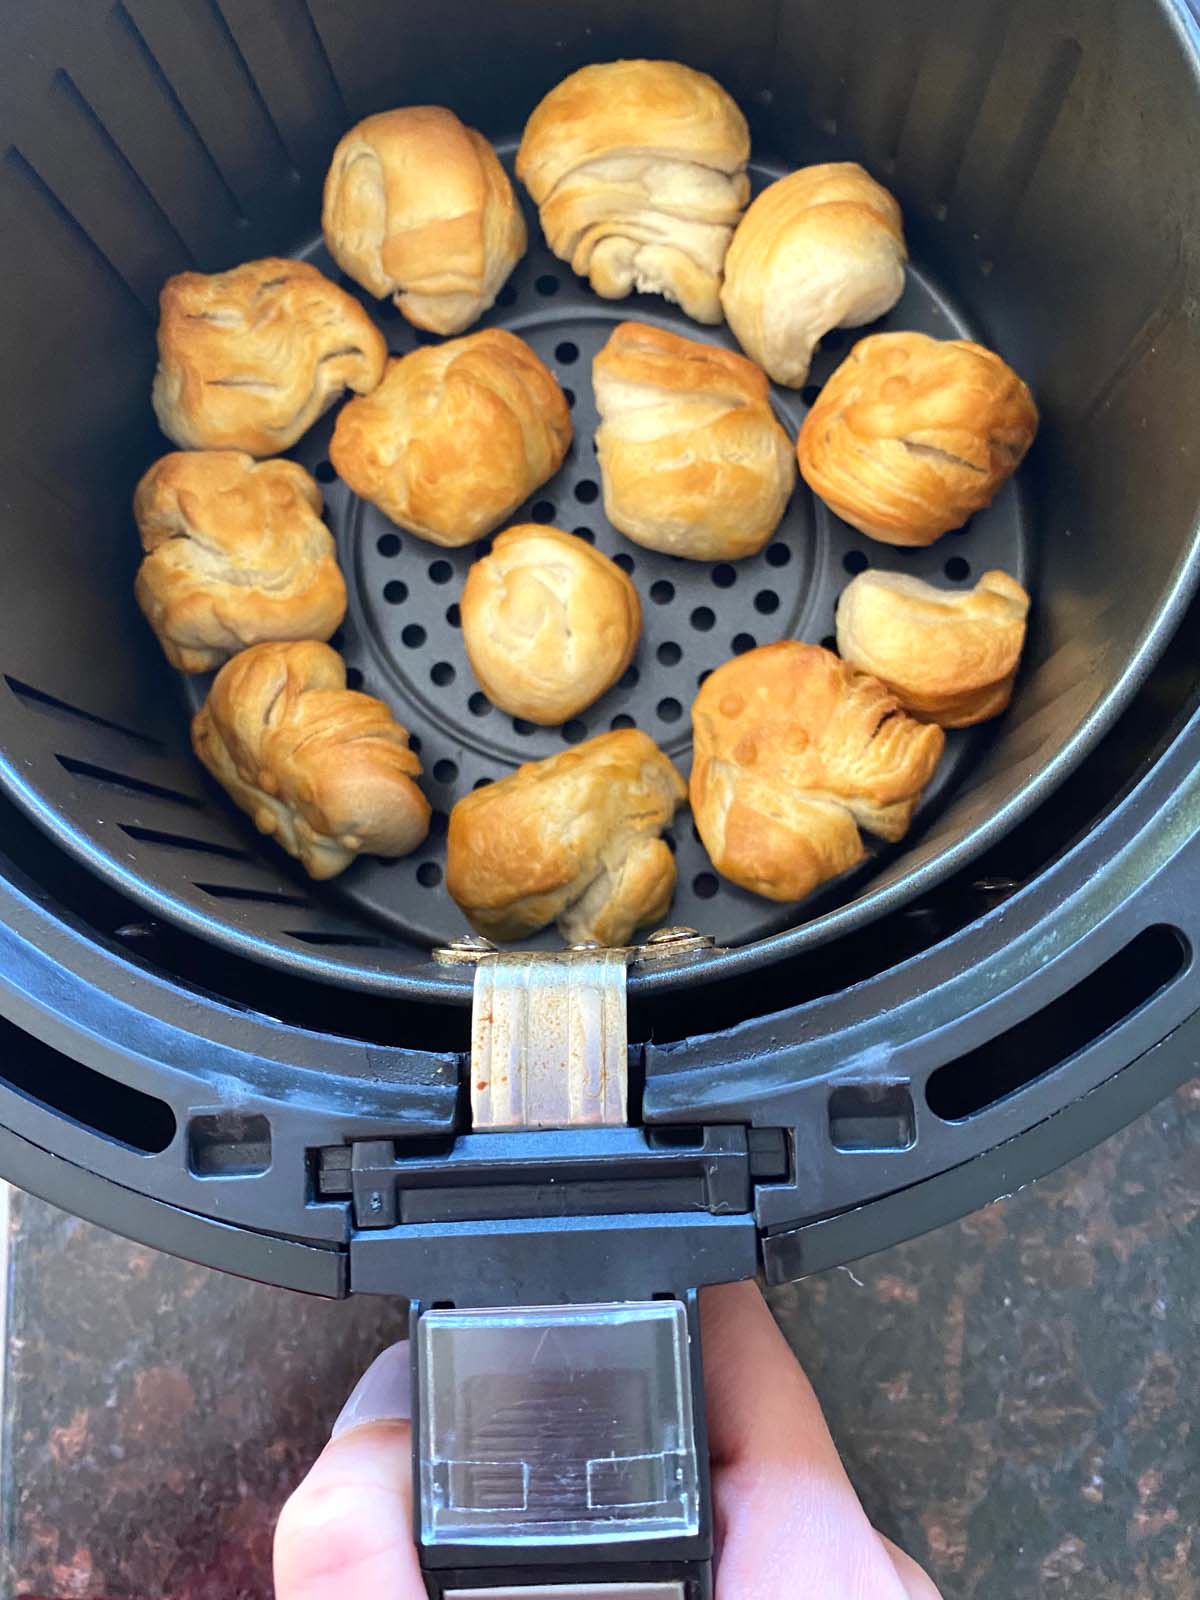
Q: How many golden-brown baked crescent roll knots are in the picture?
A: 13